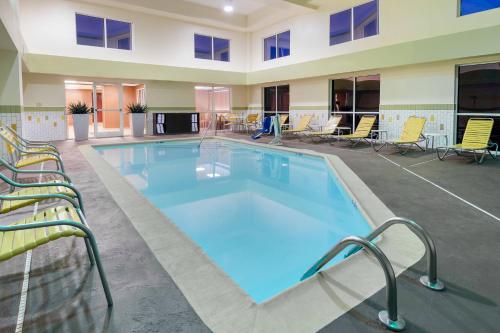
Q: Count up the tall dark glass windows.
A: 3